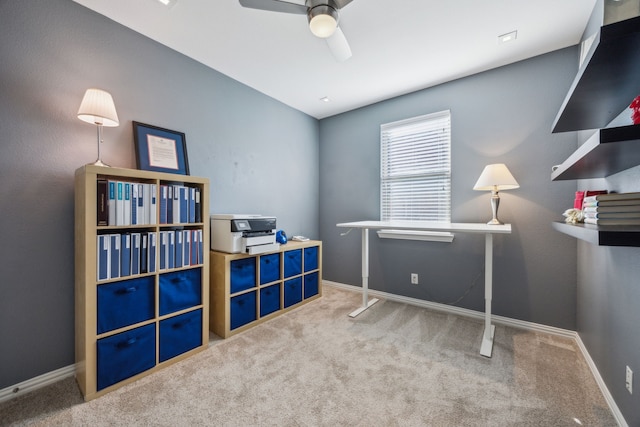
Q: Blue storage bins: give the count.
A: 12